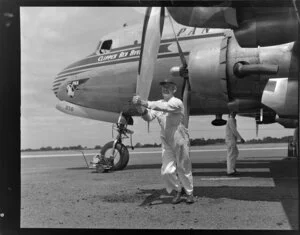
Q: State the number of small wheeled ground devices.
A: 1